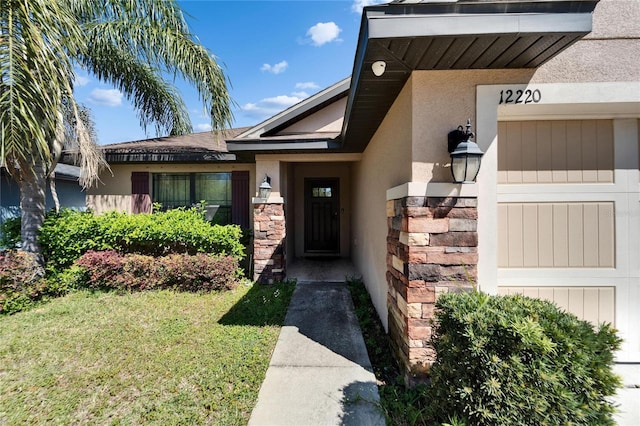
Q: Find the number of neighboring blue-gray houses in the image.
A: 1